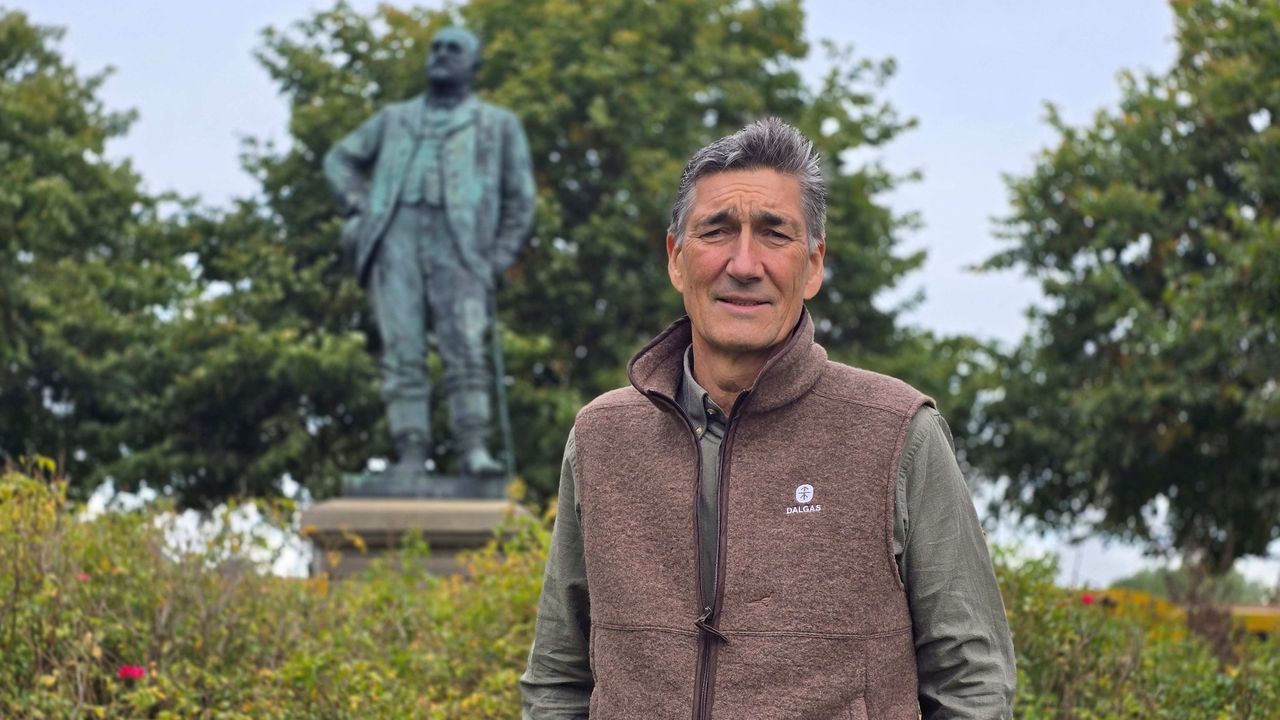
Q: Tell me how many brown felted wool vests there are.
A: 1